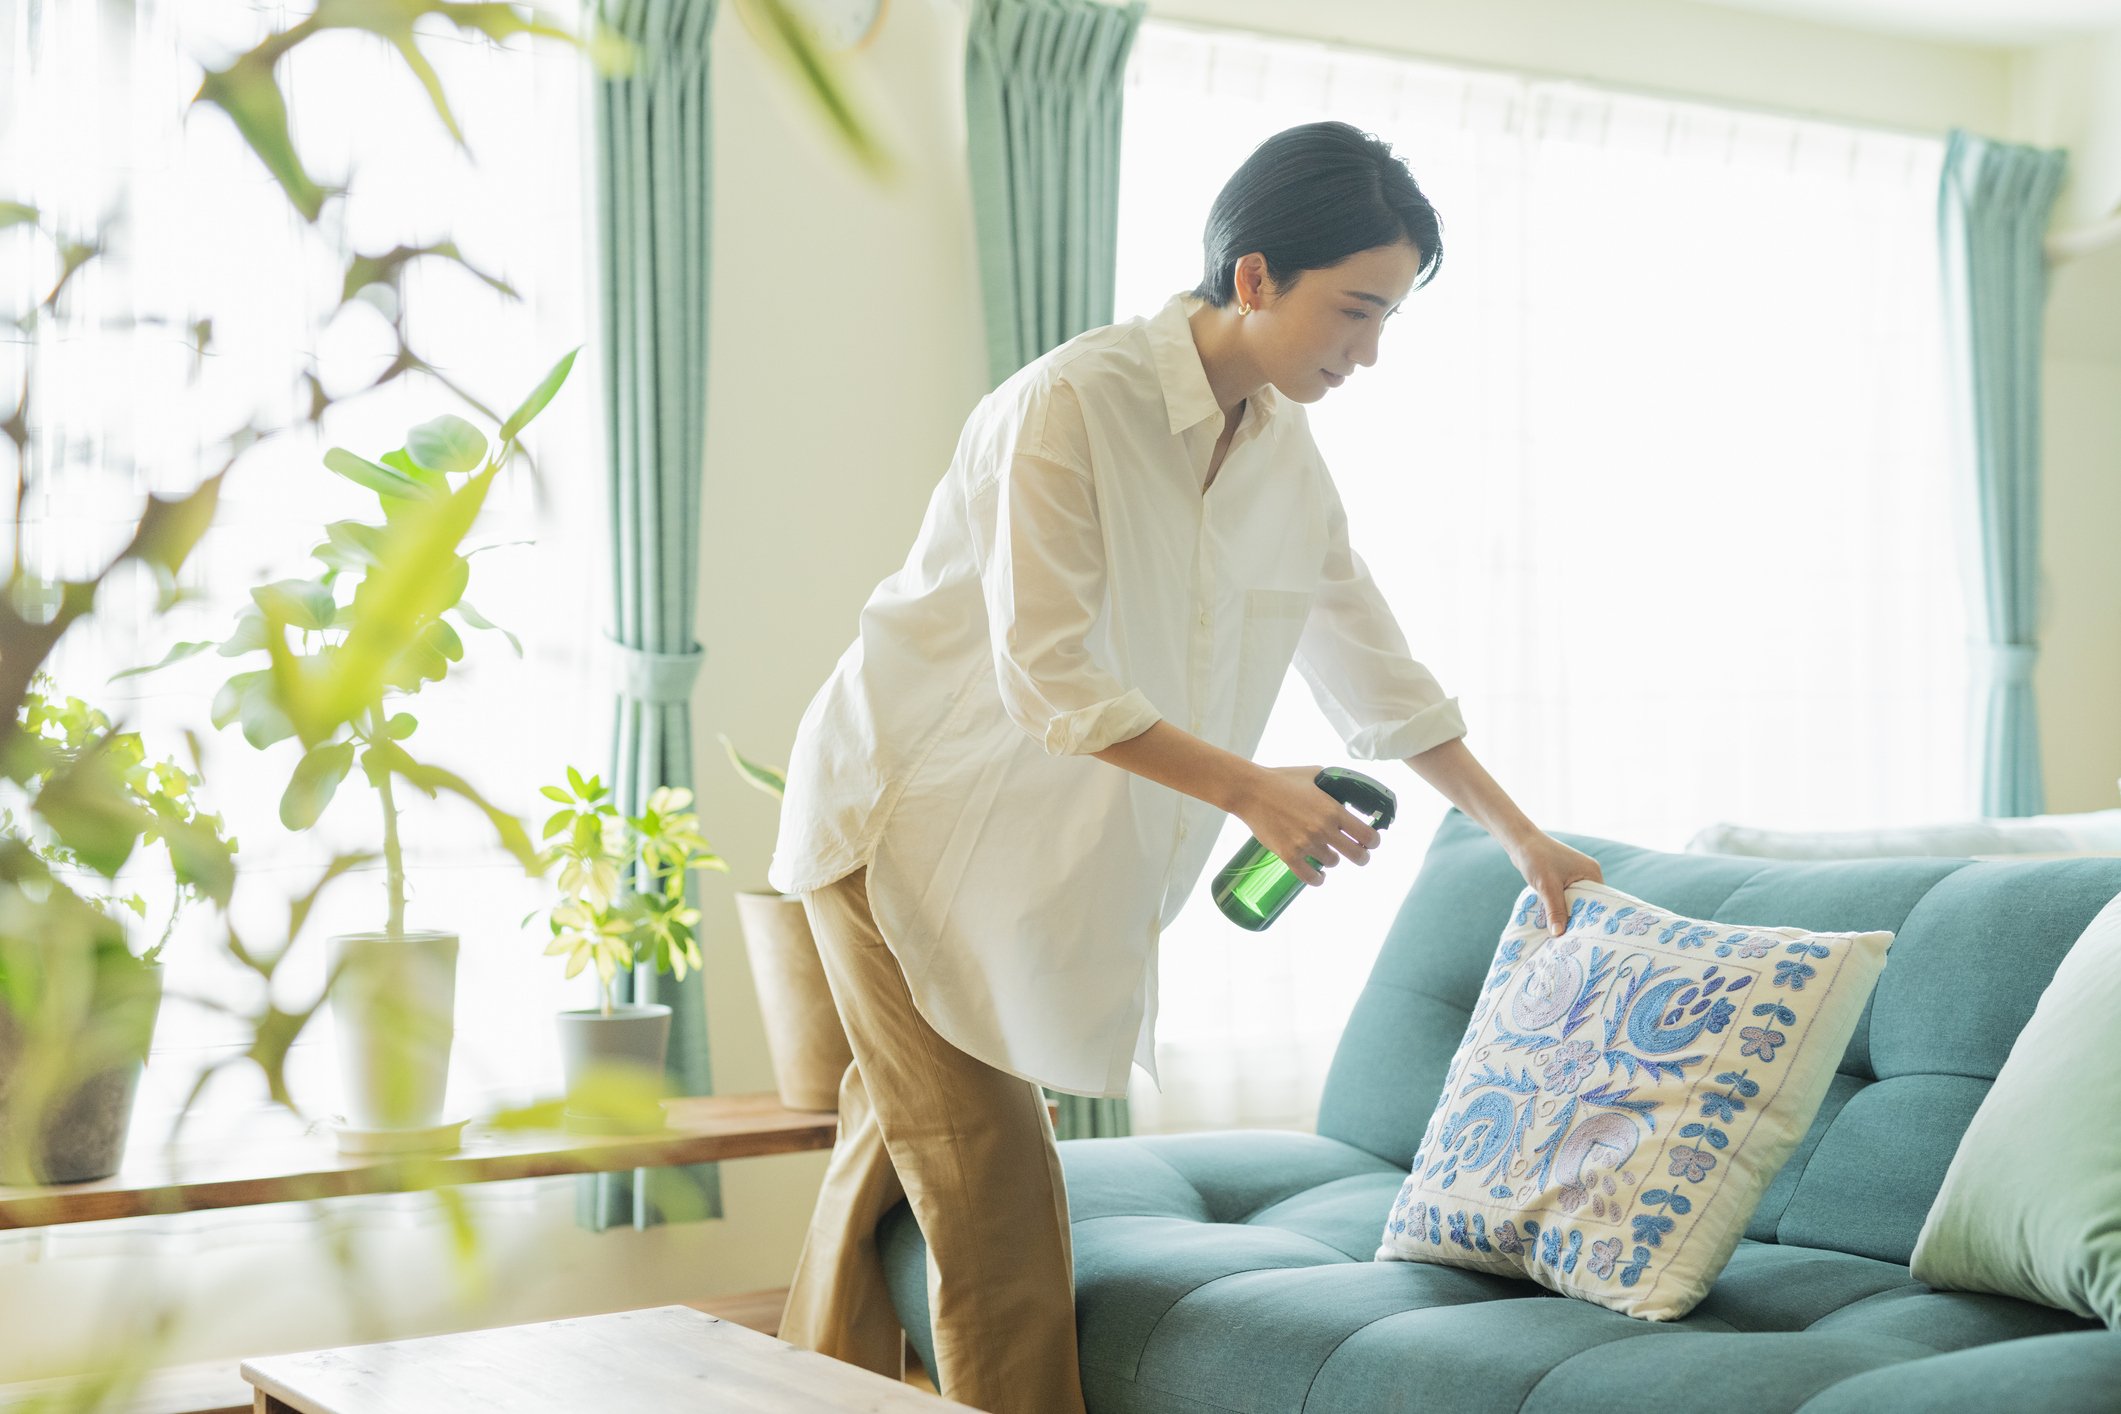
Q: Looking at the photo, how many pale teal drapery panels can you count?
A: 3